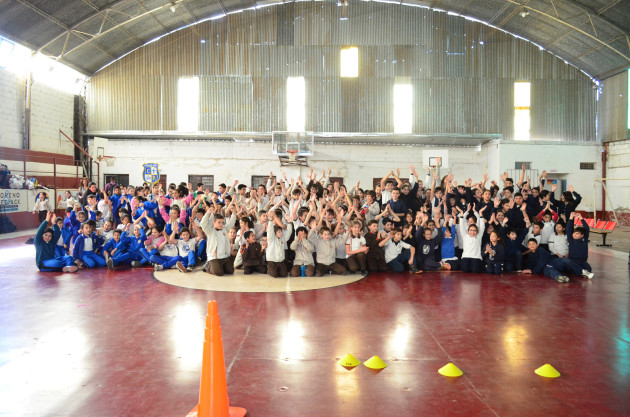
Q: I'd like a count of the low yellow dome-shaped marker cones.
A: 4